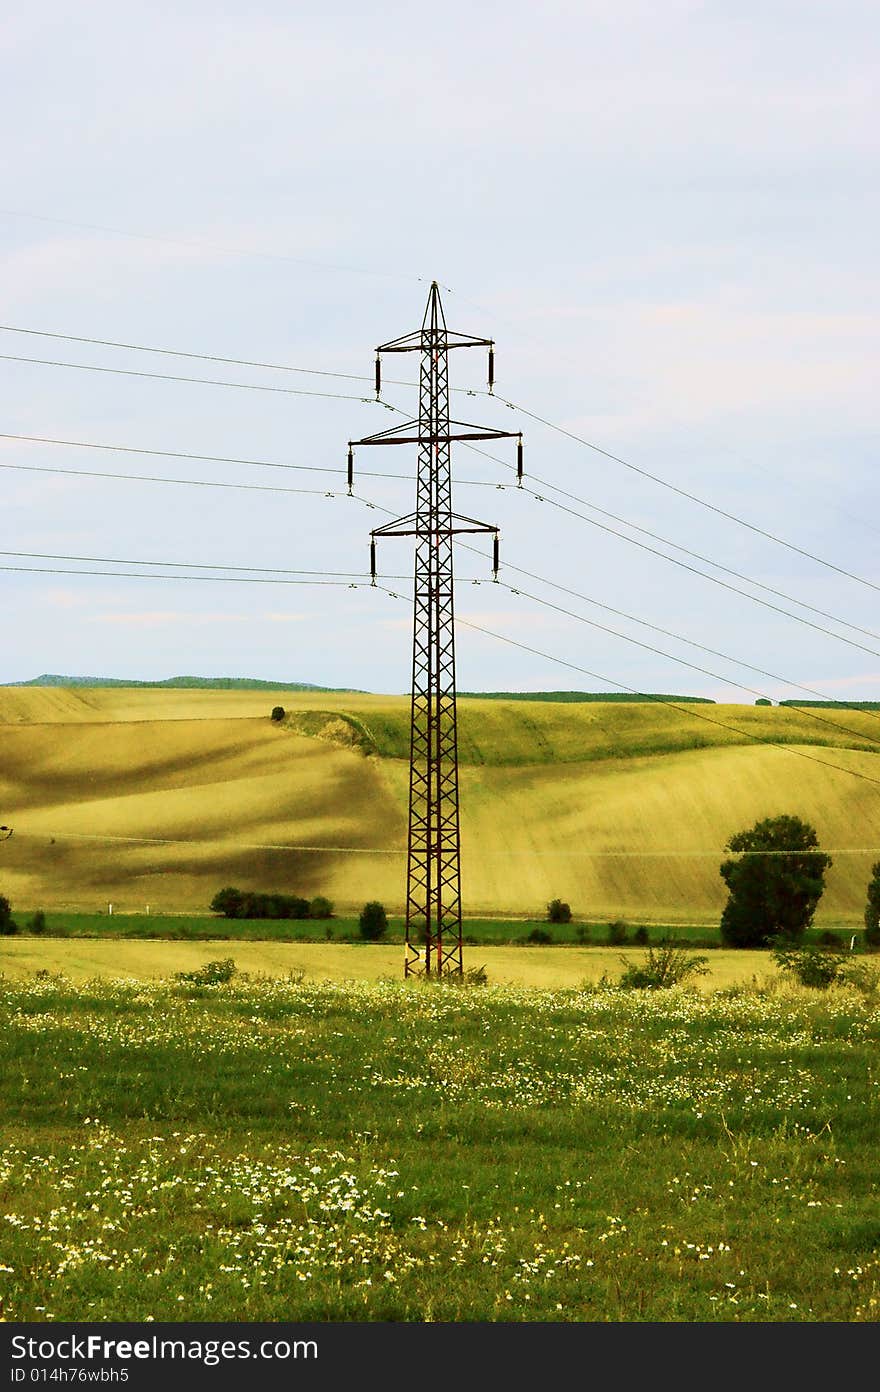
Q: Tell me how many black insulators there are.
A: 6